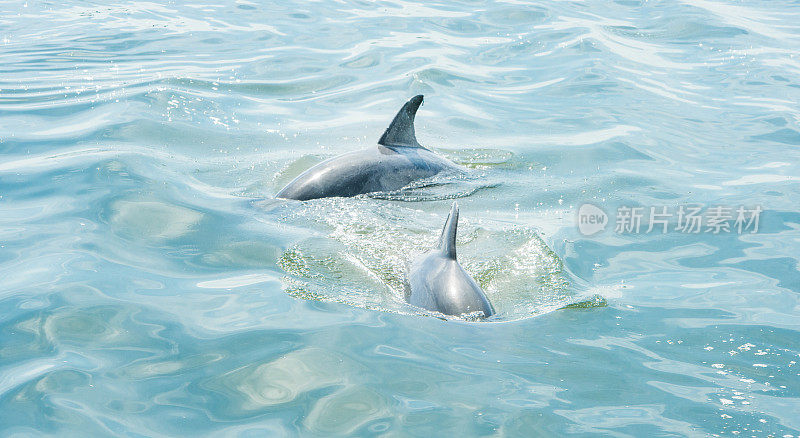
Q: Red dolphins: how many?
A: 0